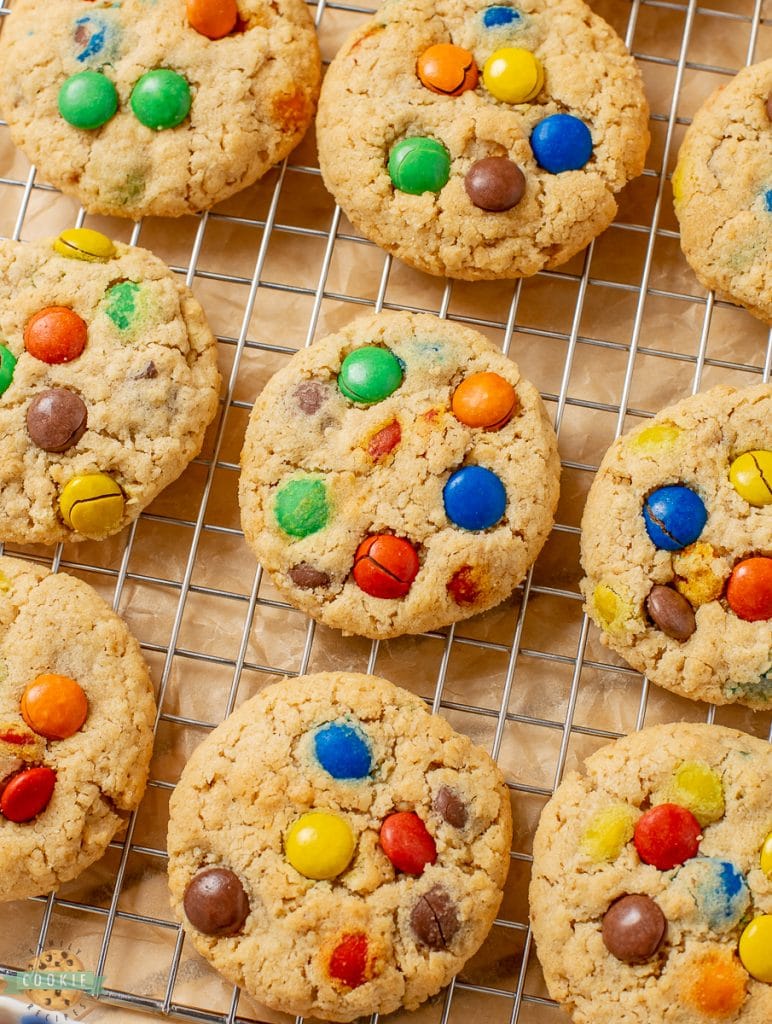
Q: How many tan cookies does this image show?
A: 9